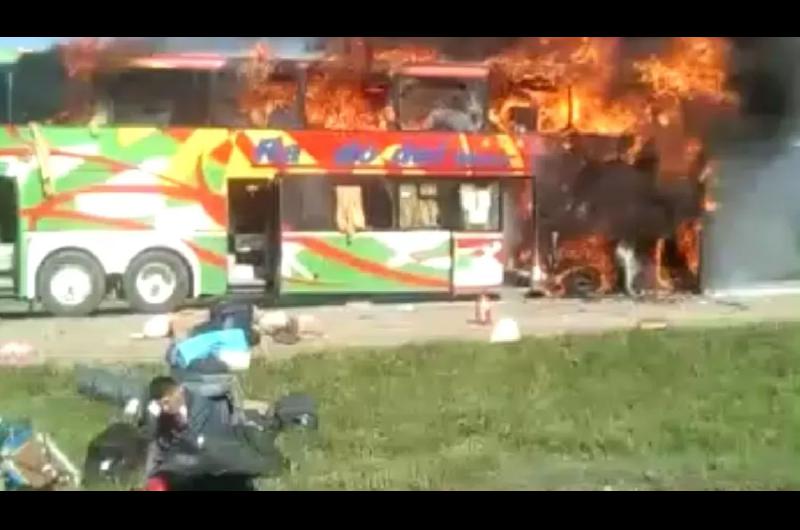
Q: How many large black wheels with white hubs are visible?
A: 2